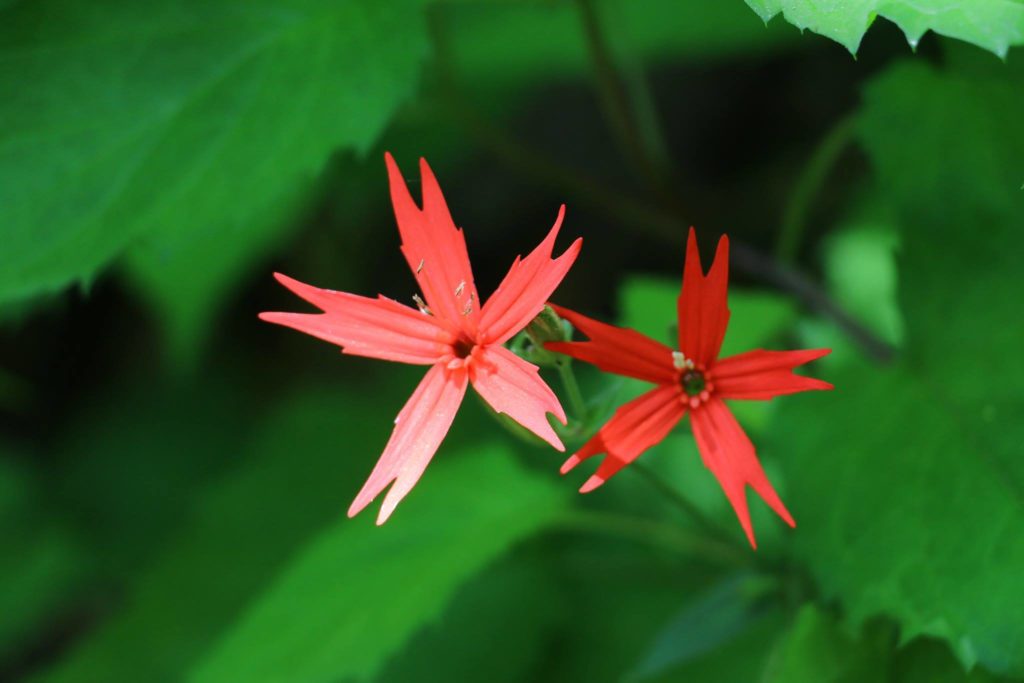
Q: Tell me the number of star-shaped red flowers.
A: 2